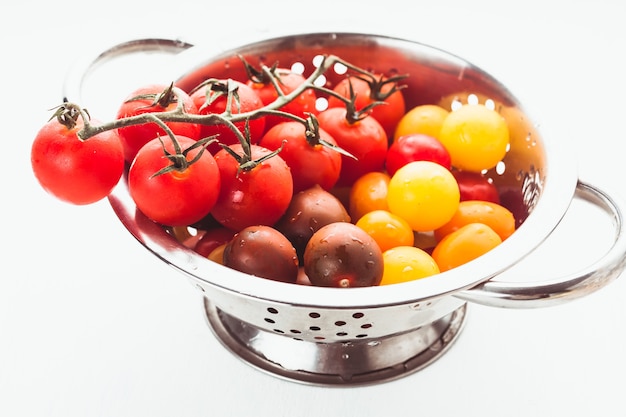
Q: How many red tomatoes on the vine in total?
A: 9